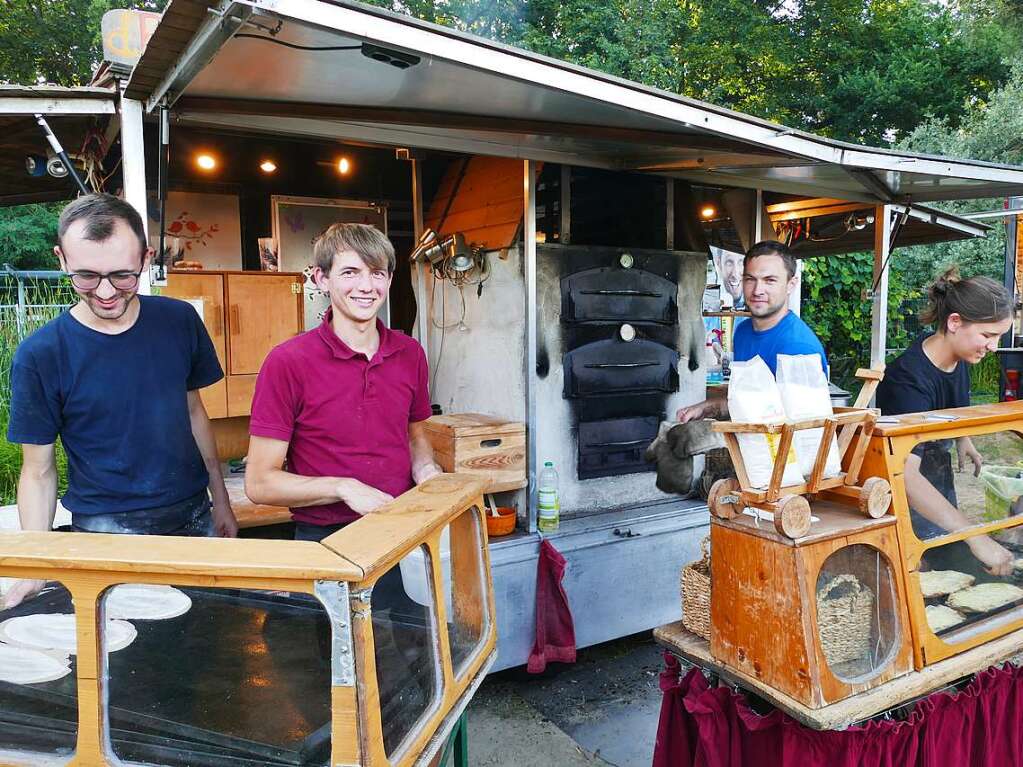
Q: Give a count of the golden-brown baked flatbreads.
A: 3